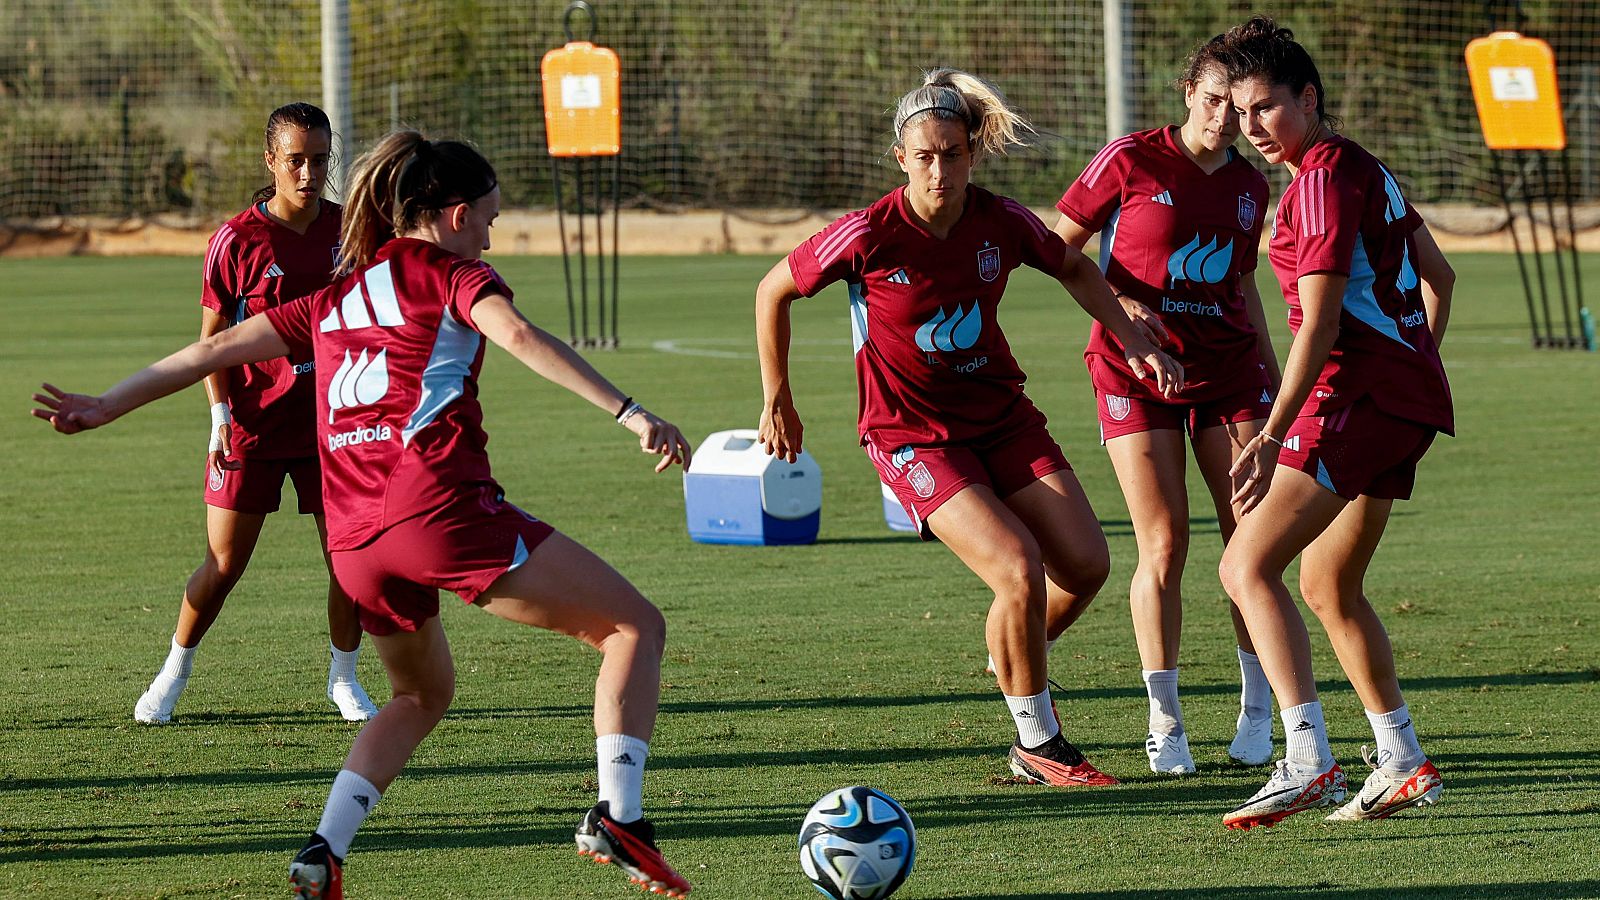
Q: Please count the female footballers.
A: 5